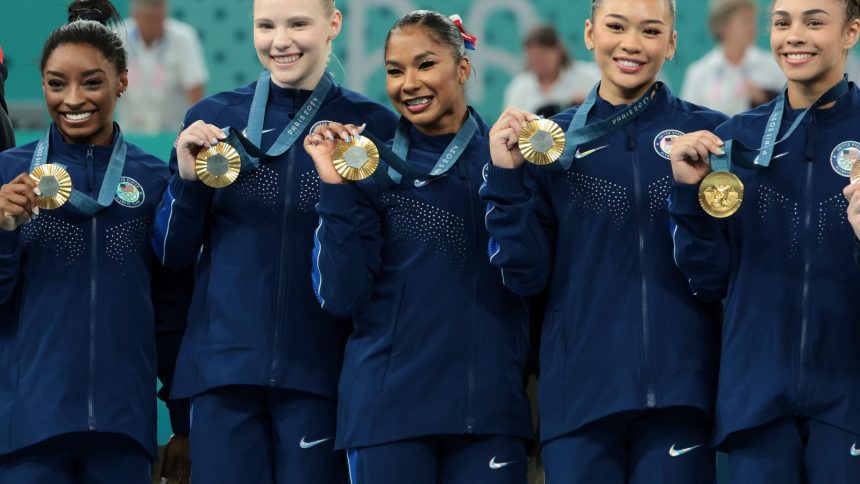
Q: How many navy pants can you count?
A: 5